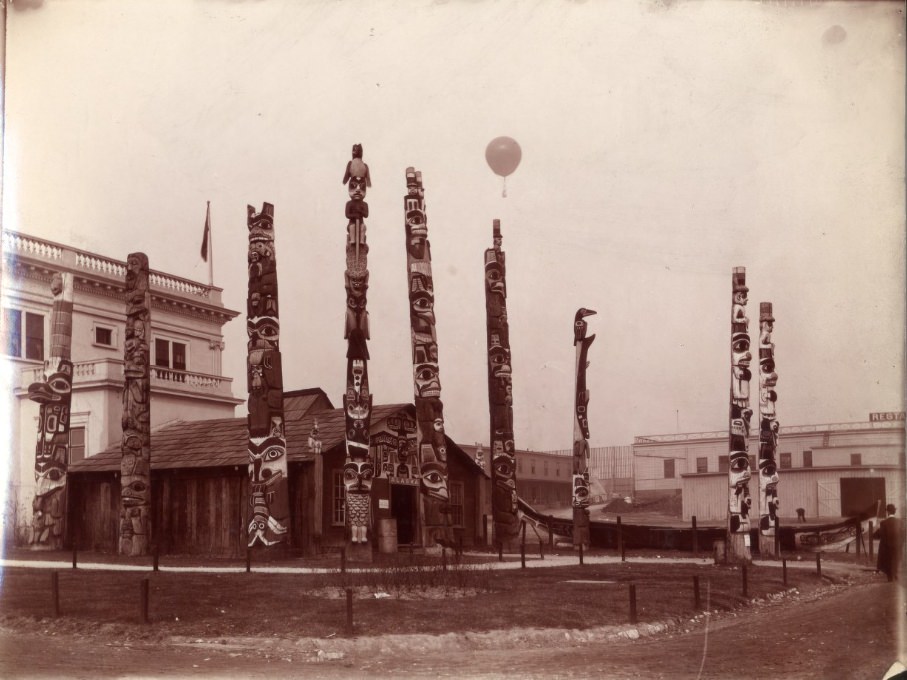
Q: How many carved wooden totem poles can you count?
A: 9